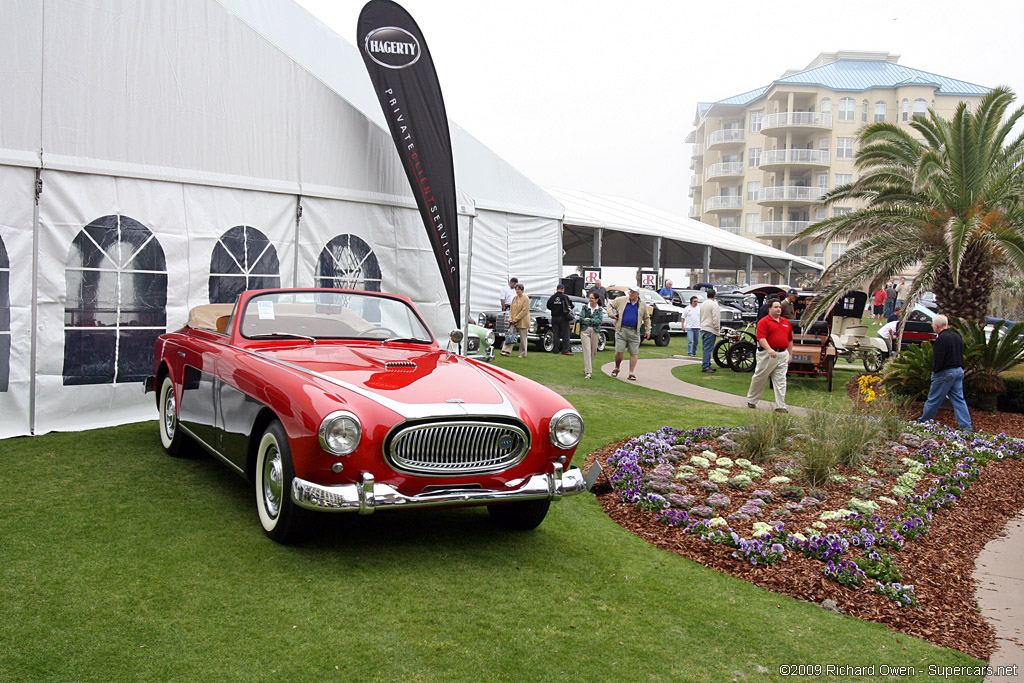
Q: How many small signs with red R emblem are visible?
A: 2